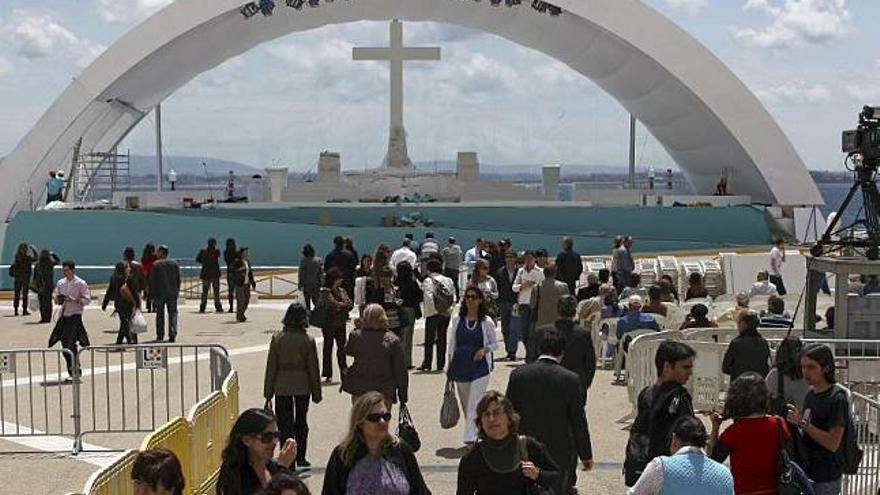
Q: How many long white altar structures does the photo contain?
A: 1